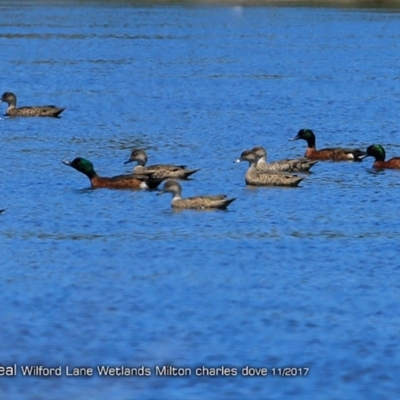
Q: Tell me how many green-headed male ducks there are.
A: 3